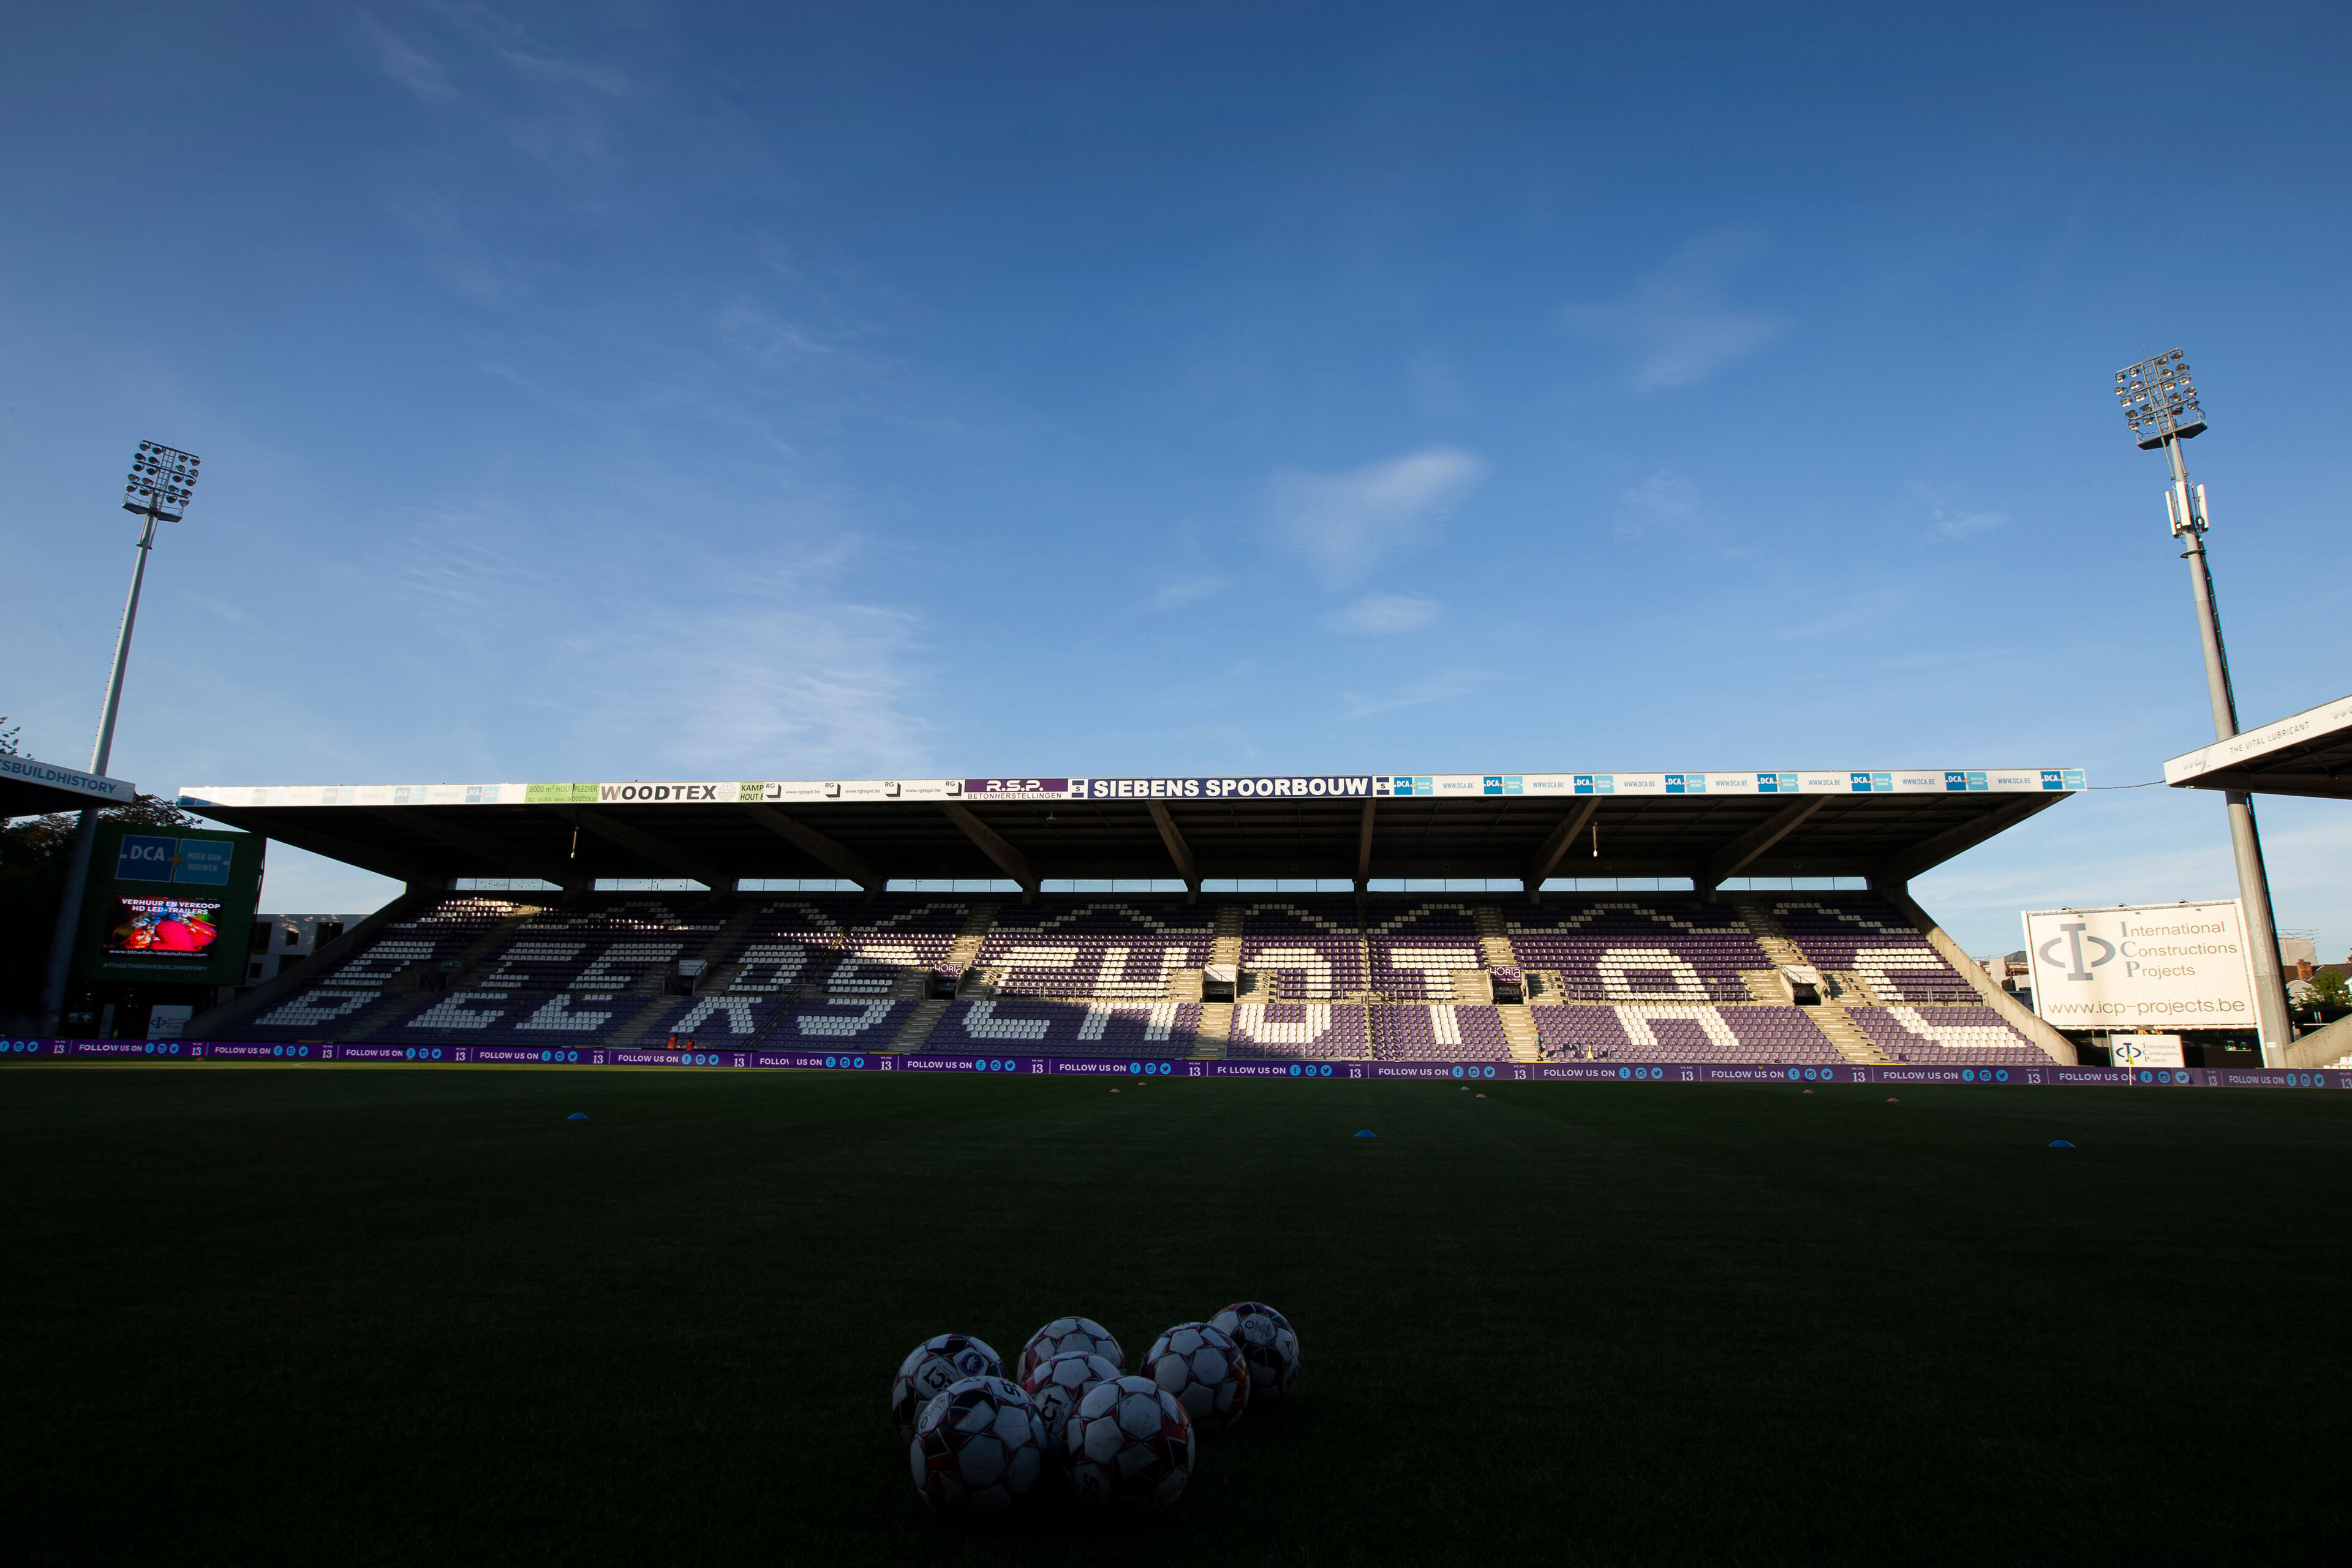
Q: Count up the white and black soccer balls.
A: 7